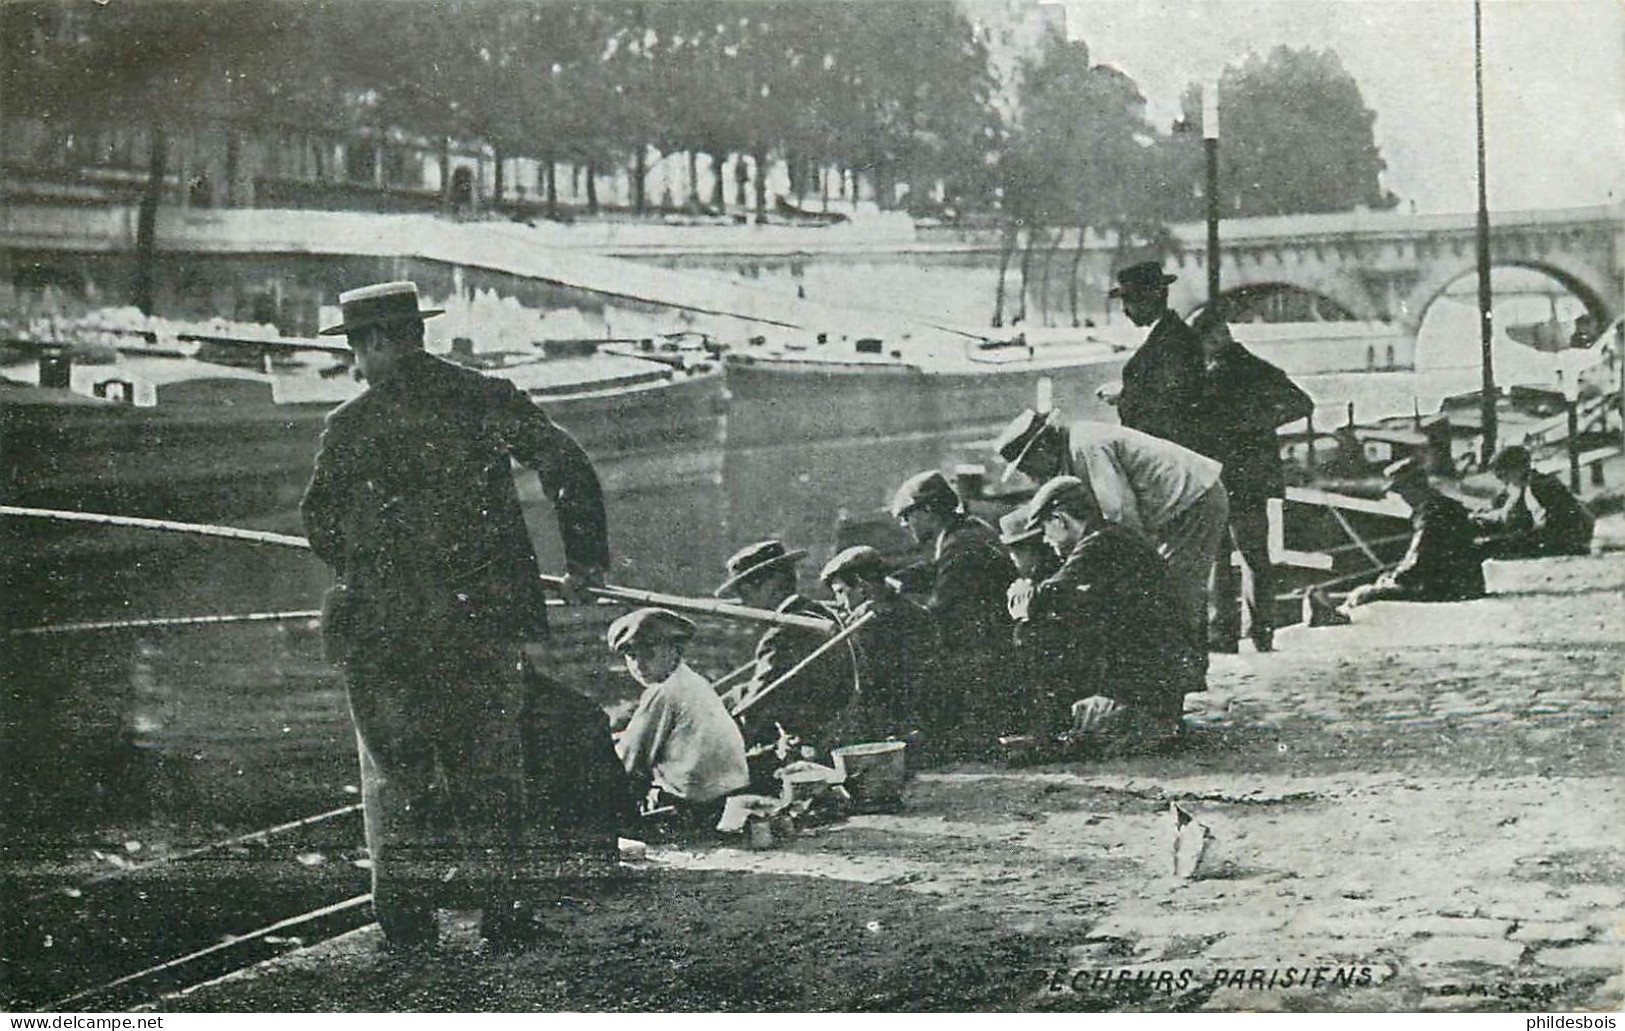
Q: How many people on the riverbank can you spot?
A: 12